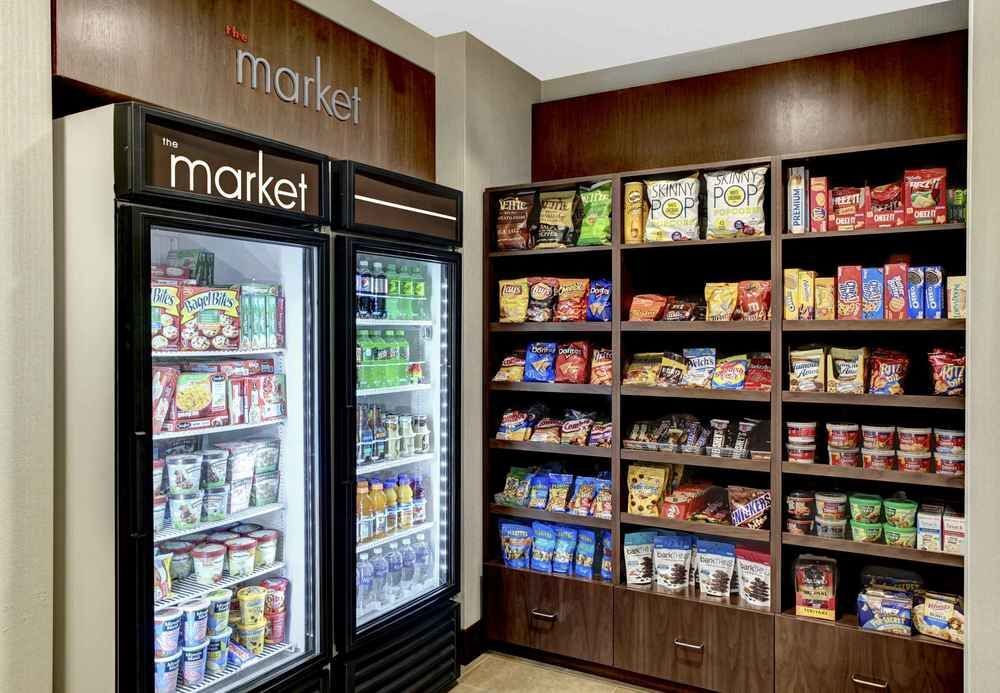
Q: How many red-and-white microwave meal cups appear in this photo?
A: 10